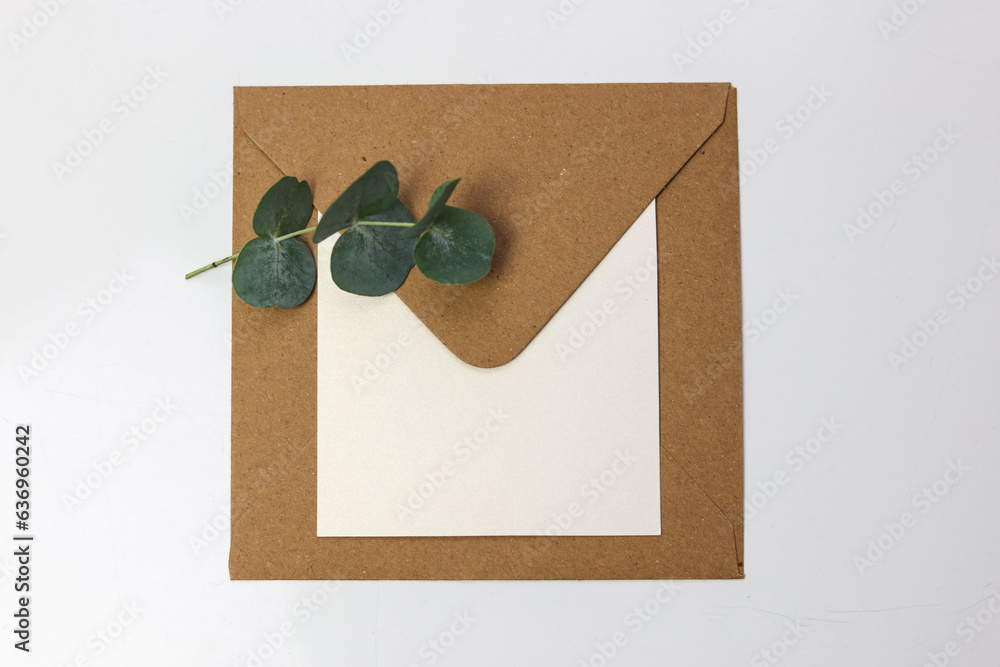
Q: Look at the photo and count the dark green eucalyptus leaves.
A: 6